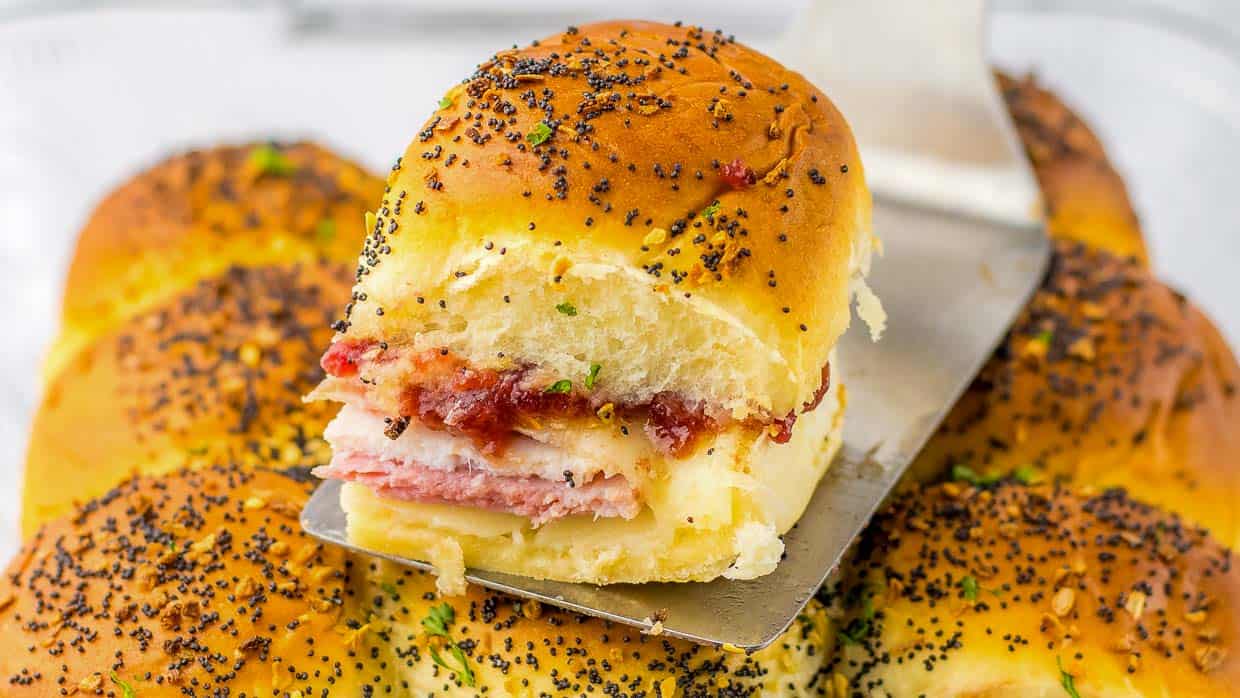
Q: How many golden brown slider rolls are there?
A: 8